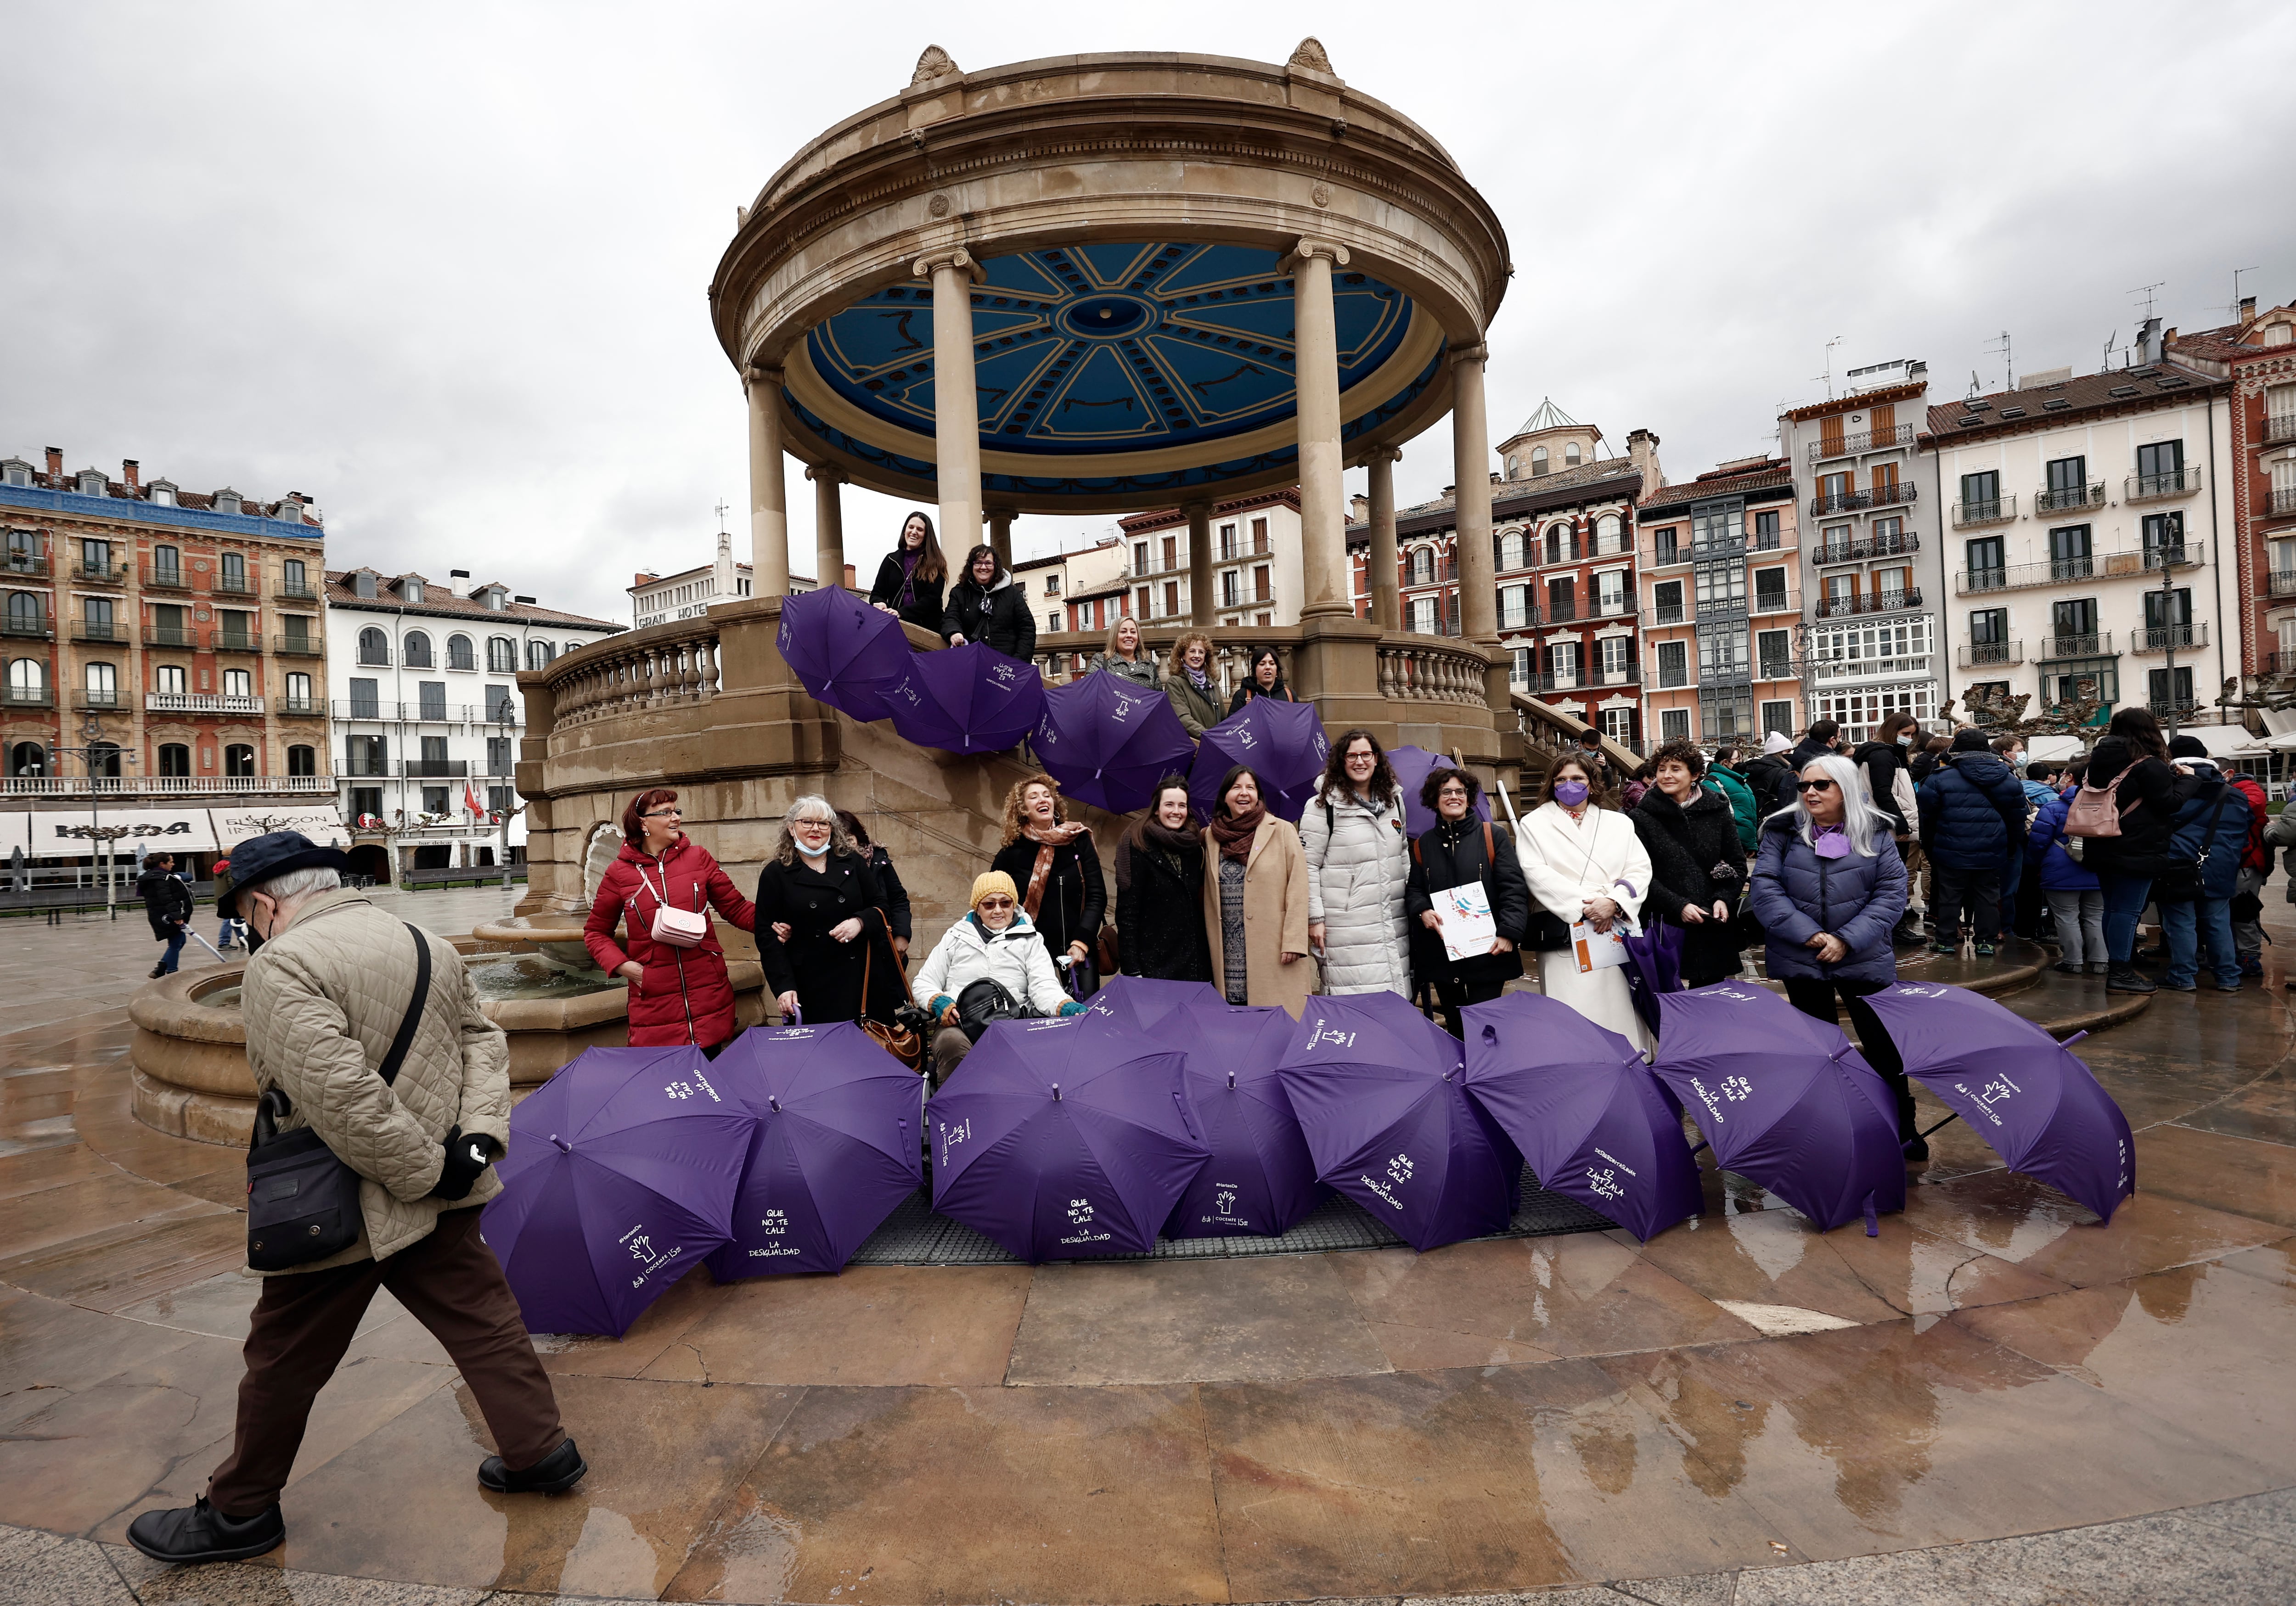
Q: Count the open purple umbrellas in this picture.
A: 14